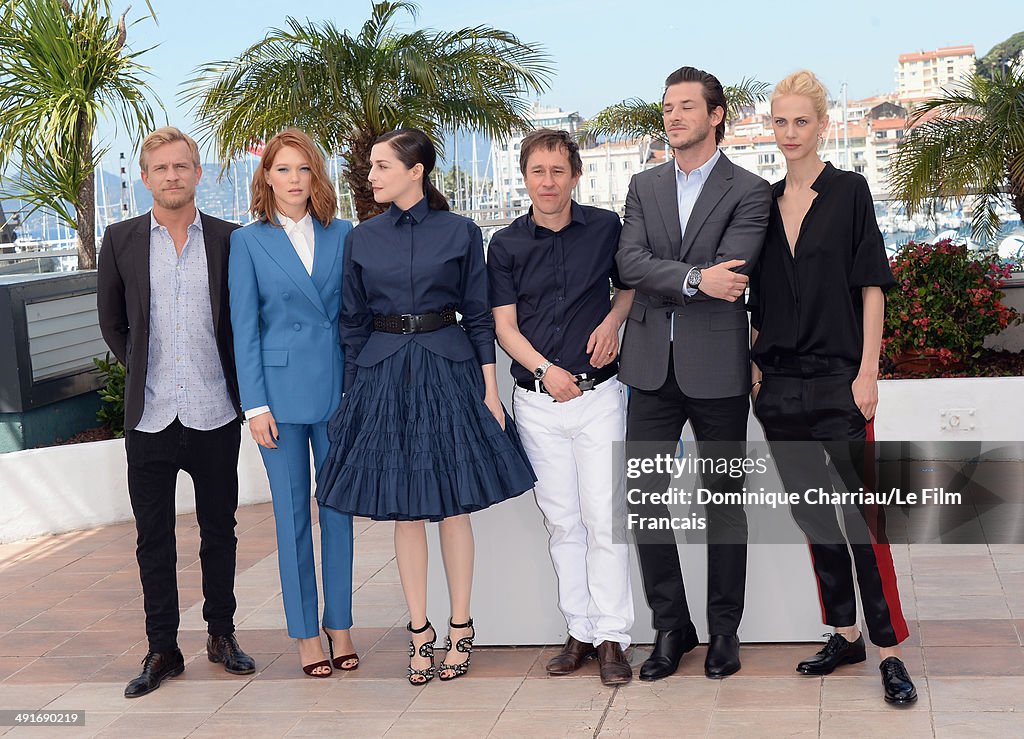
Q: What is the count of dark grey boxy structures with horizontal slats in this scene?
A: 1